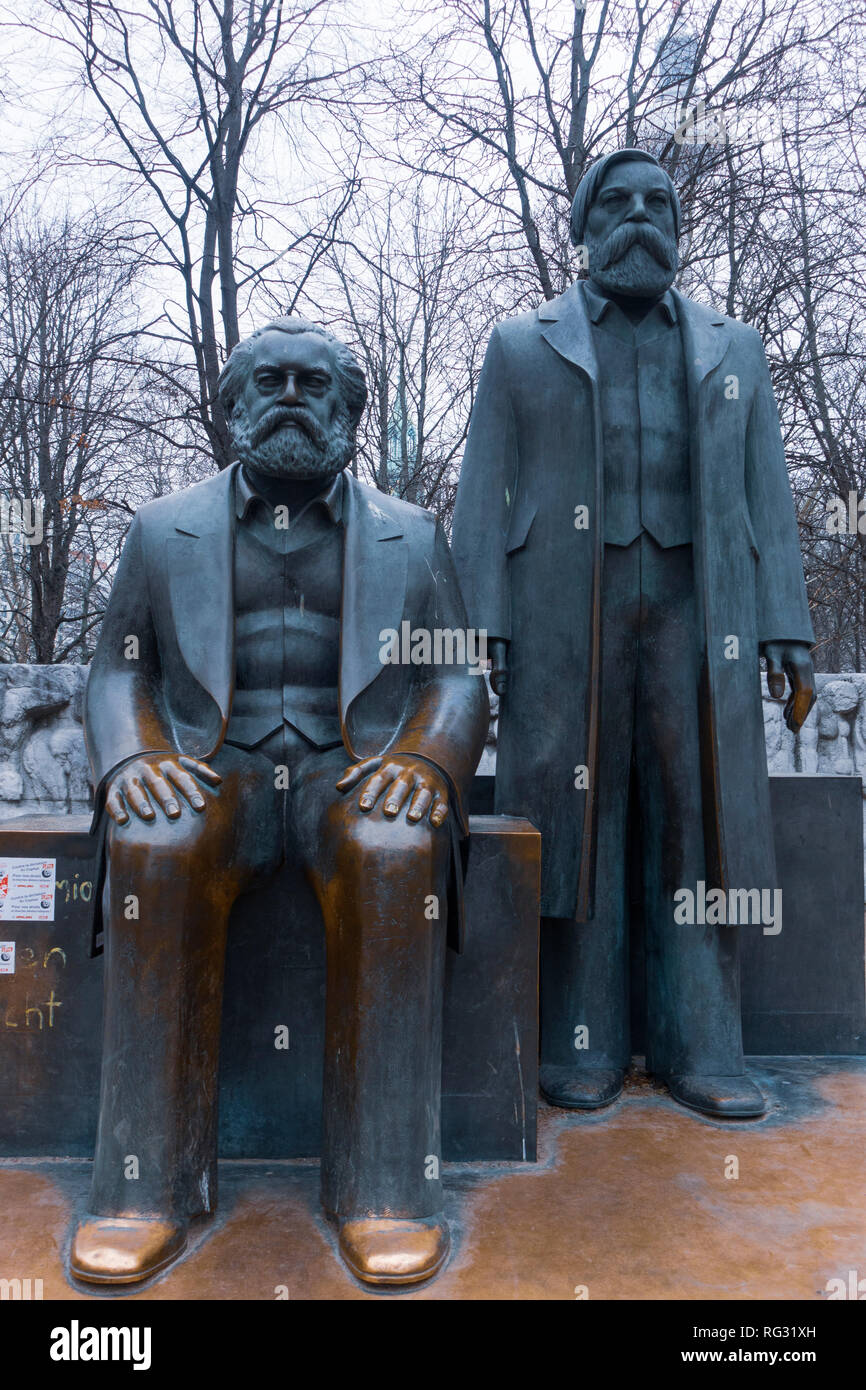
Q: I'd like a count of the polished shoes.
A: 2